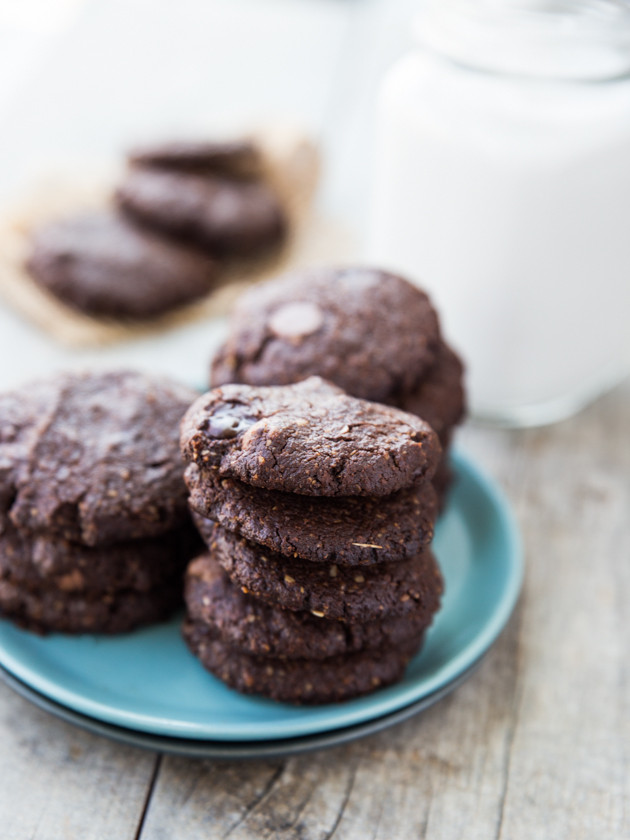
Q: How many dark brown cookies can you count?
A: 13